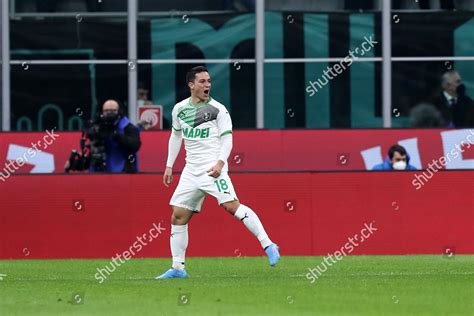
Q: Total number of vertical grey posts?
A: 4